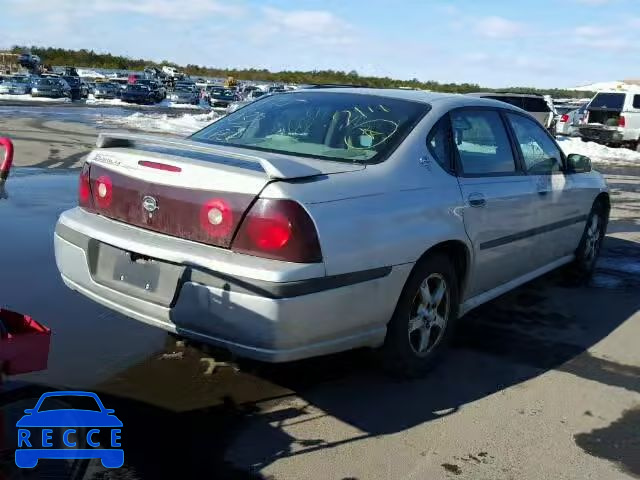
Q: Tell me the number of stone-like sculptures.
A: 0